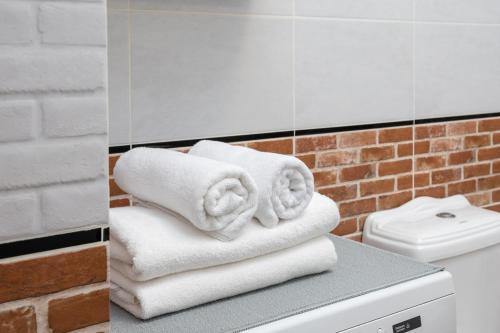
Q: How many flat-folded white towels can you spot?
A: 2